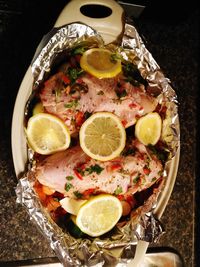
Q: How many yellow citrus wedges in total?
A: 5